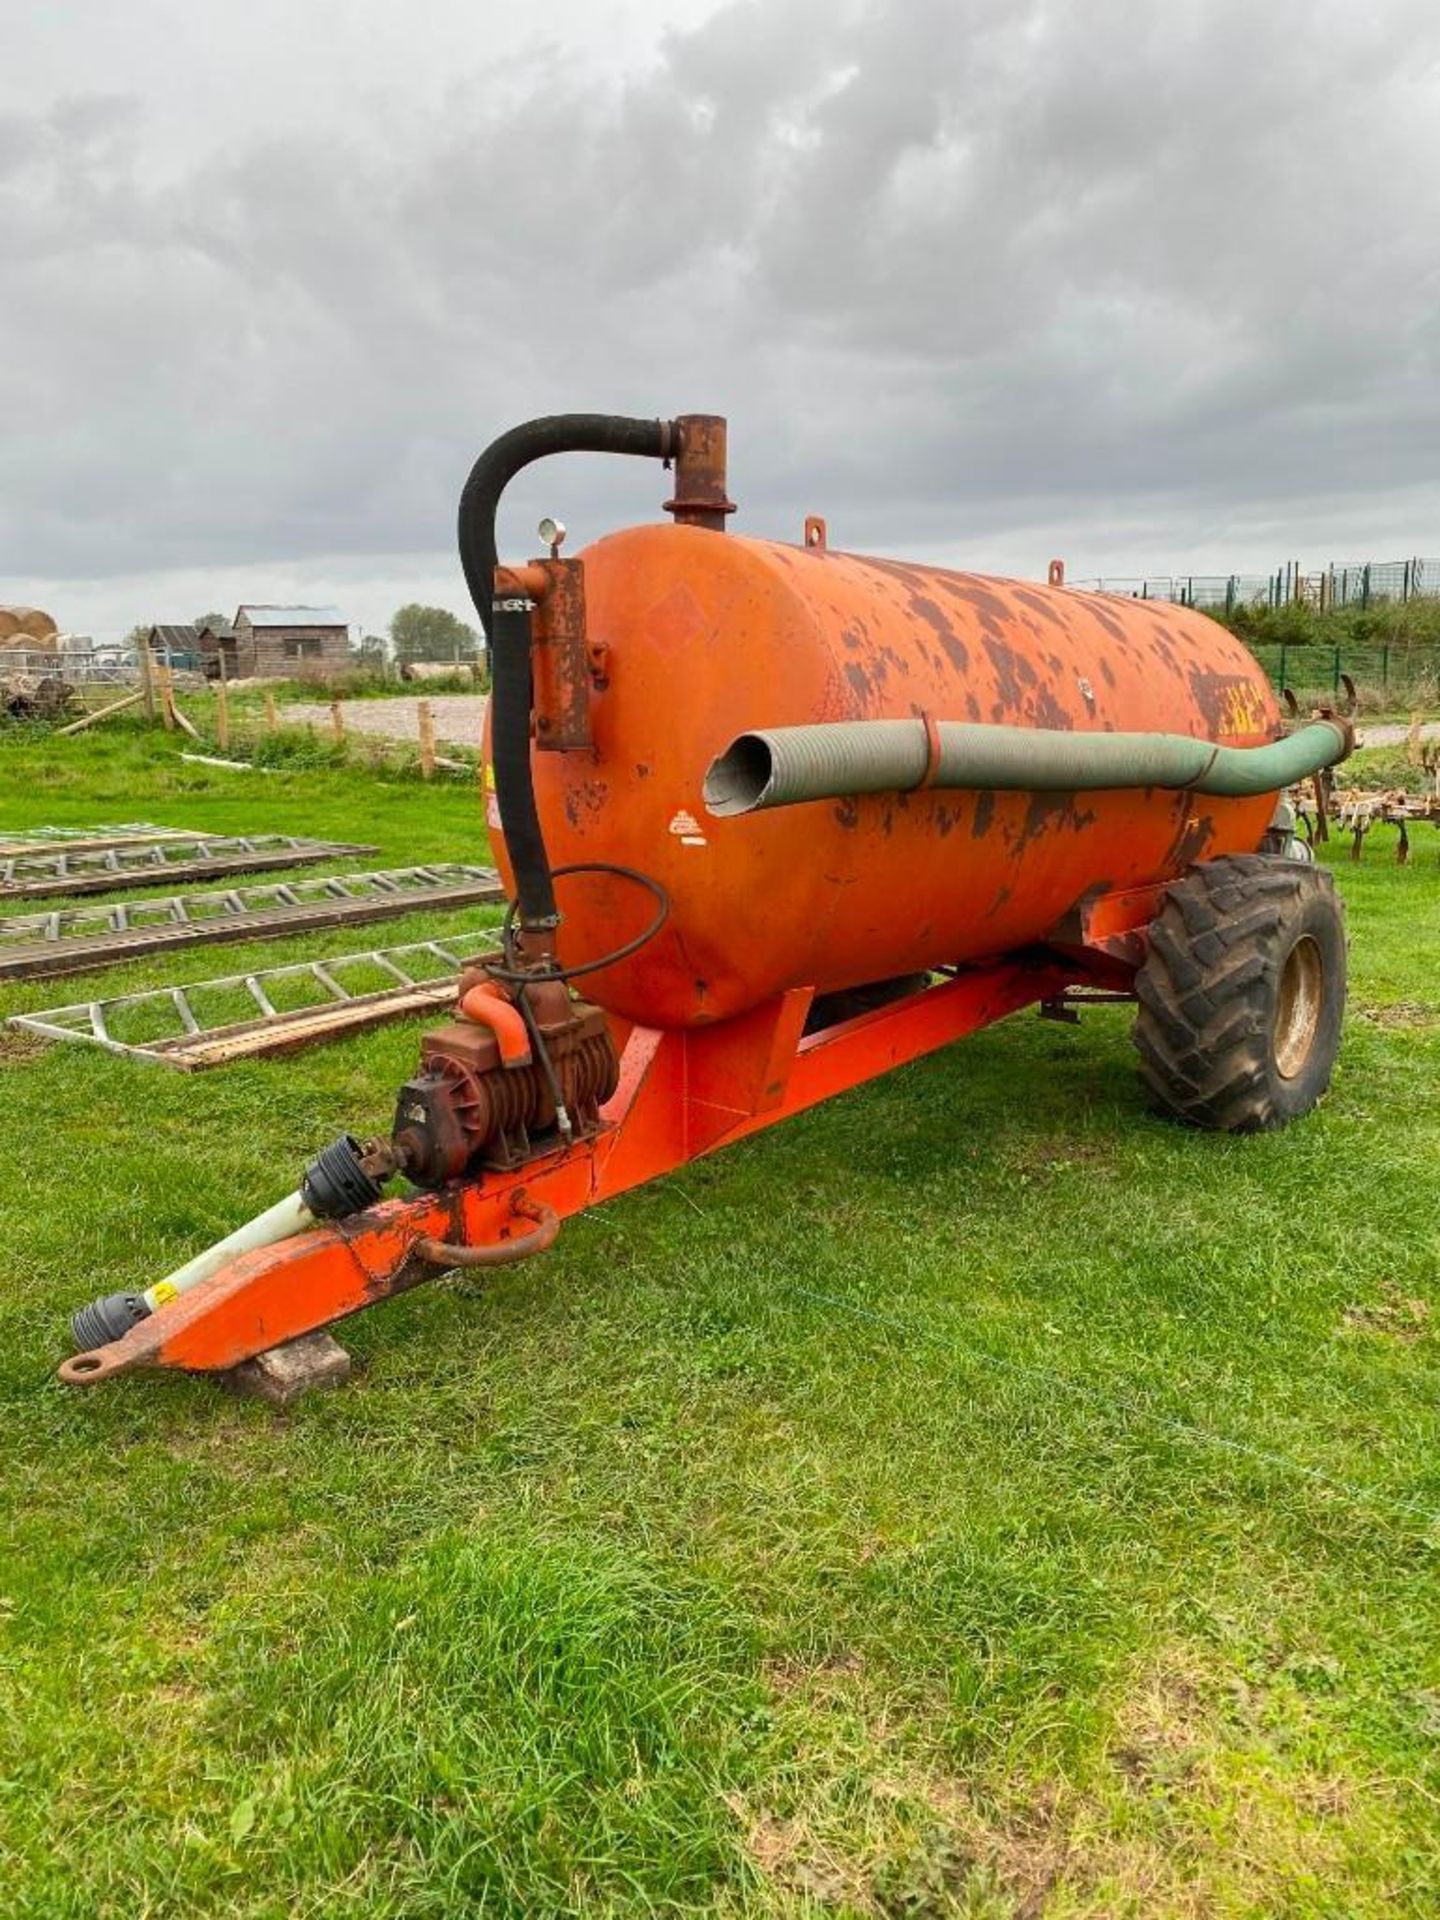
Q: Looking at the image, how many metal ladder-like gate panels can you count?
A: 4